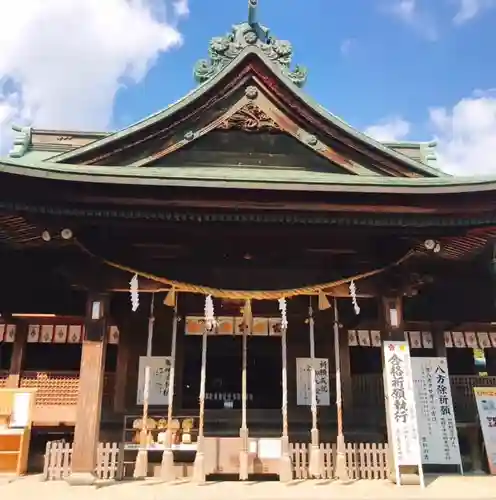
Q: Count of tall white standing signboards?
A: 2